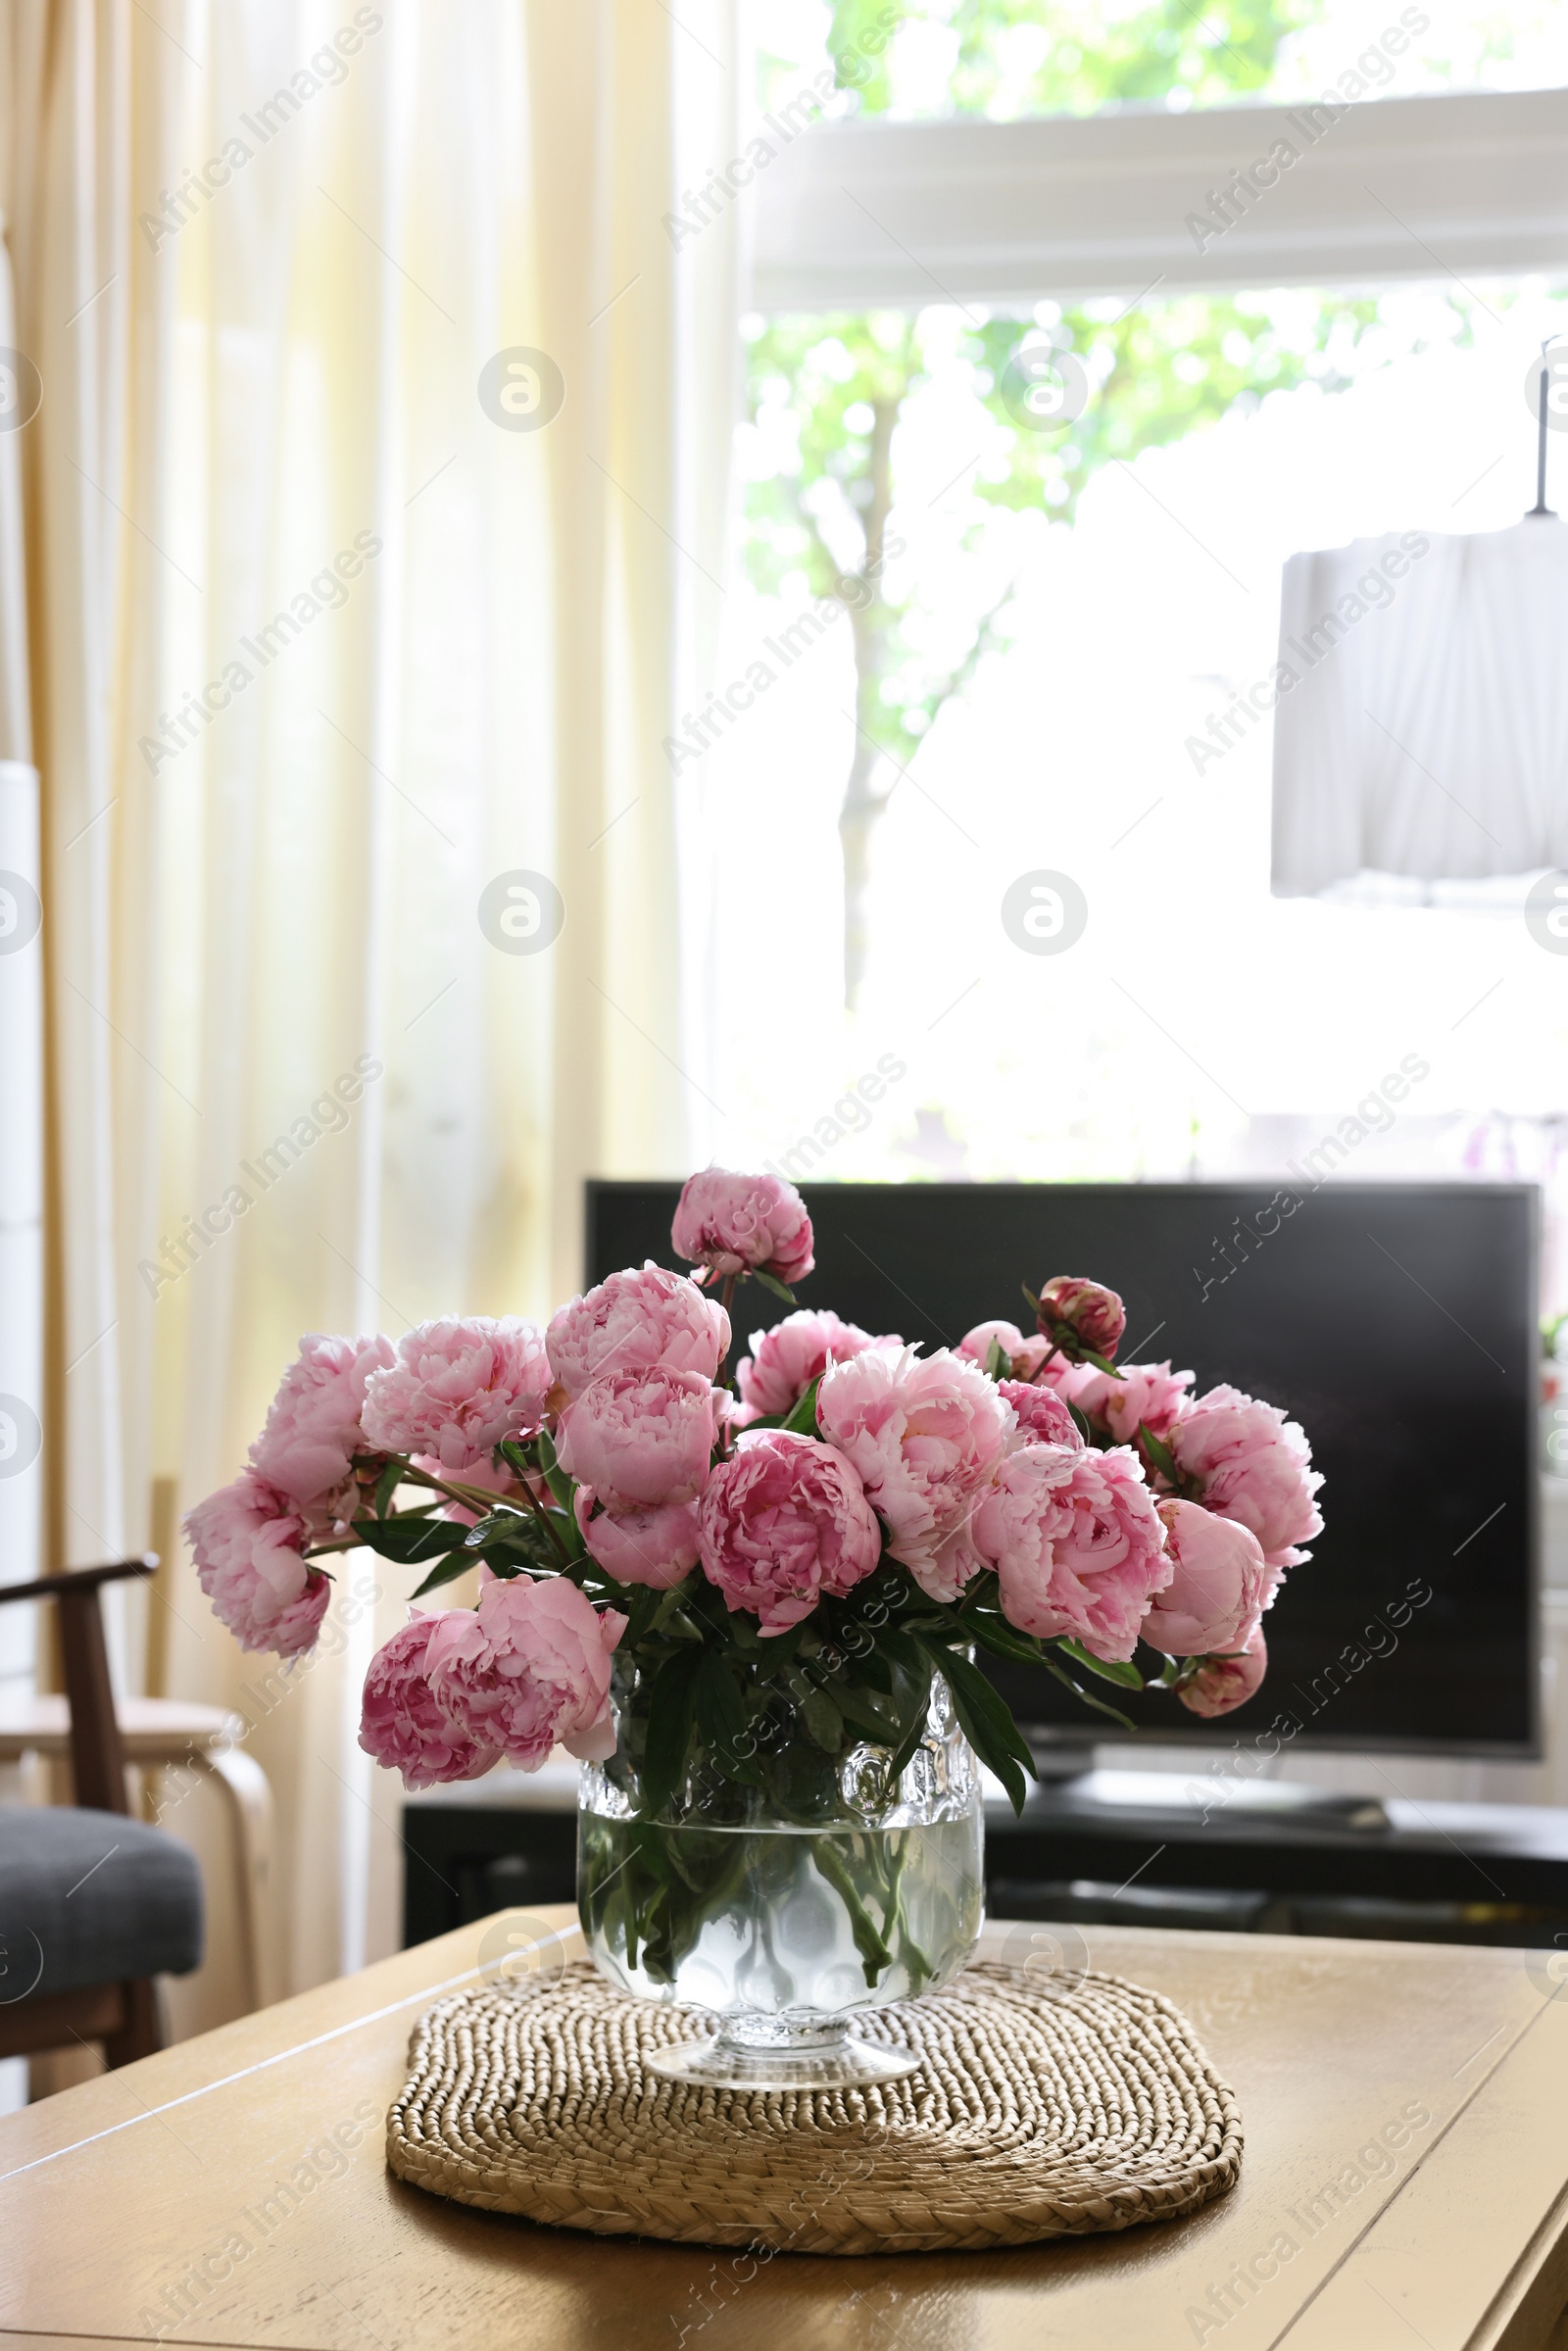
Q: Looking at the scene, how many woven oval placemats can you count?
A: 1